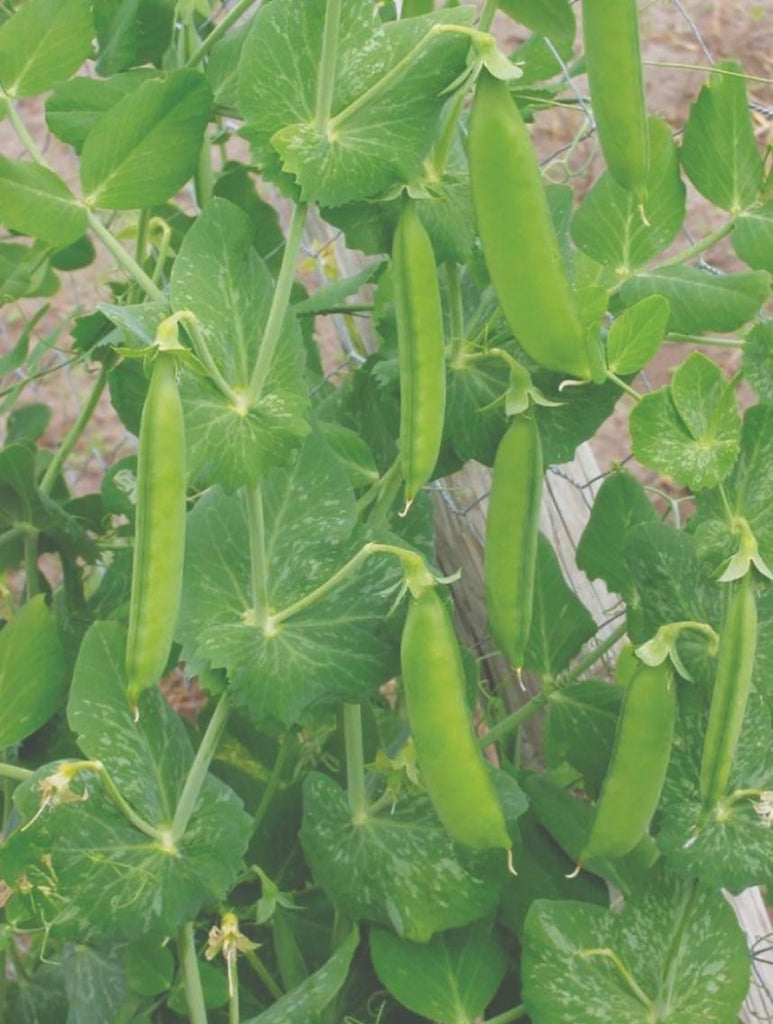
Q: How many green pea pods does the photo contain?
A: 8